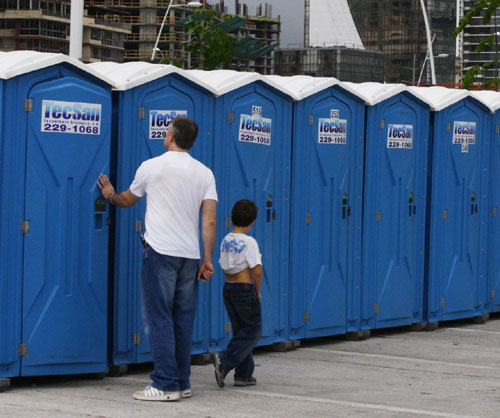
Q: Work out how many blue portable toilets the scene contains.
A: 7